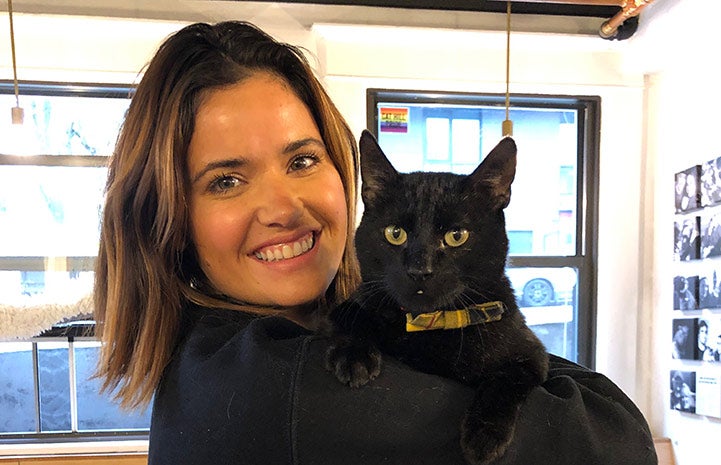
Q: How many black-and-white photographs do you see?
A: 9